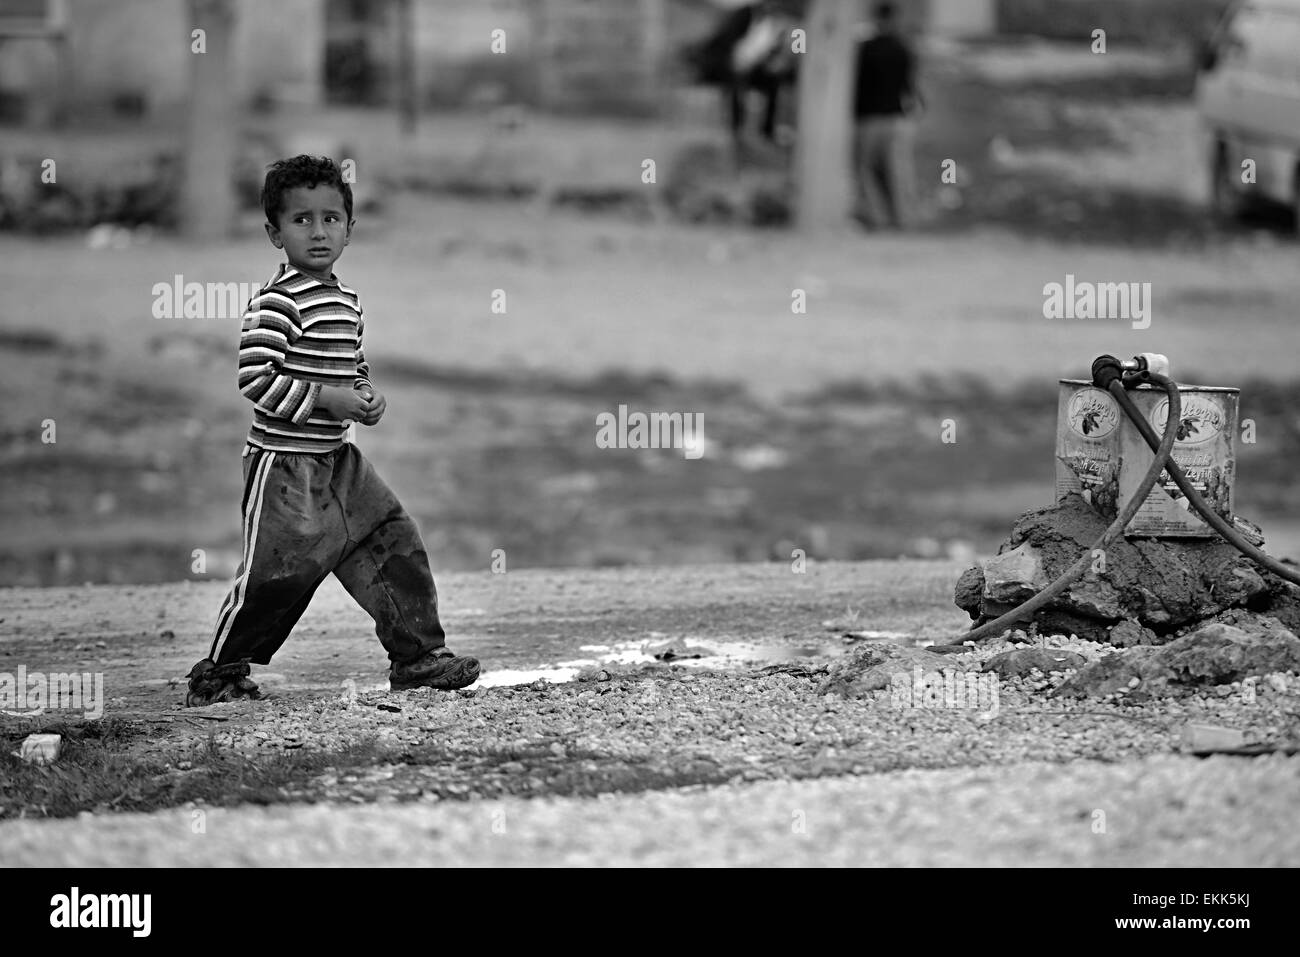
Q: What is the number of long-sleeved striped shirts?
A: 1